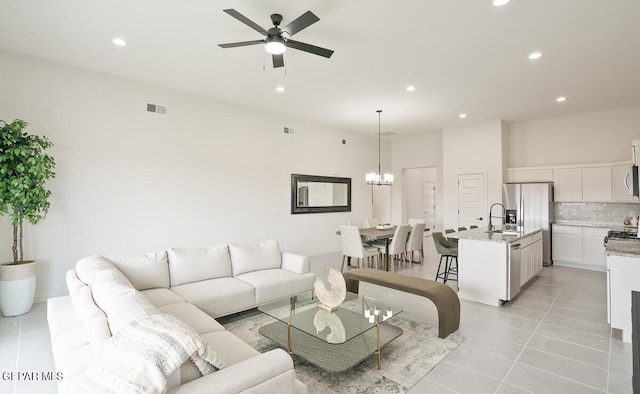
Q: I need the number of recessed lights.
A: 7